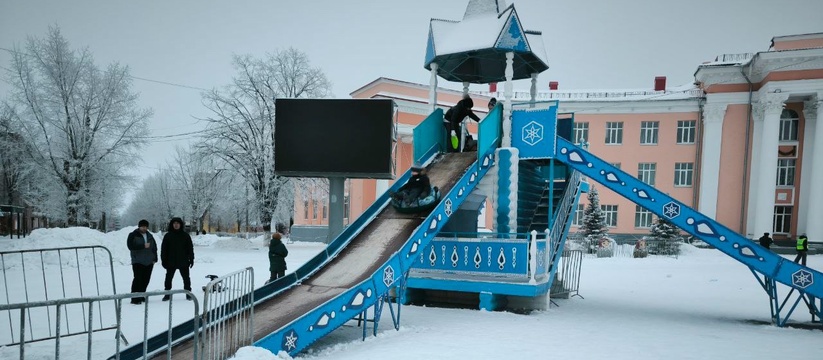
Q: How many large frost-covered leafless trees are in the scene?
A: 2